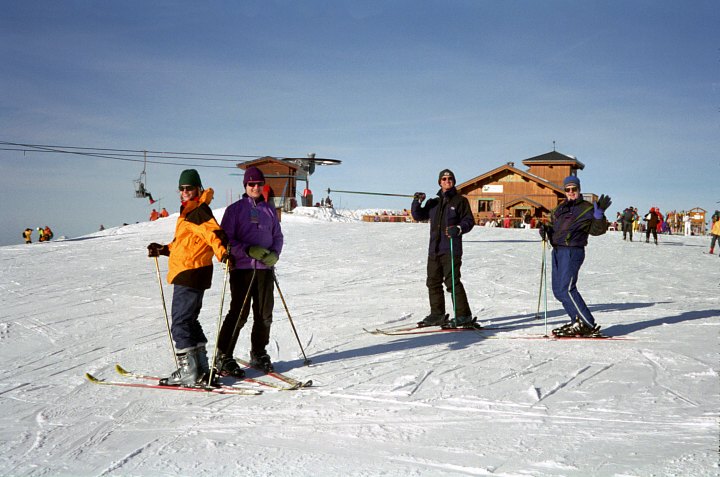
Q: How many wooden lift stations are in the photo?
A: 1